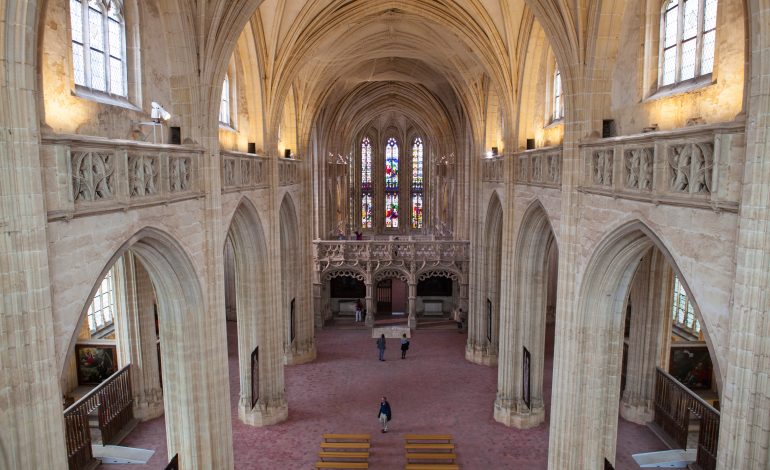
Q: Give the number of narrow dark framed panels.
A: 4